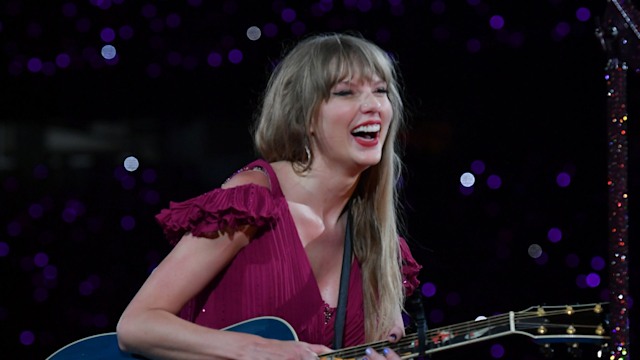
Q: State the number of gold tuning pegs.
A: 6